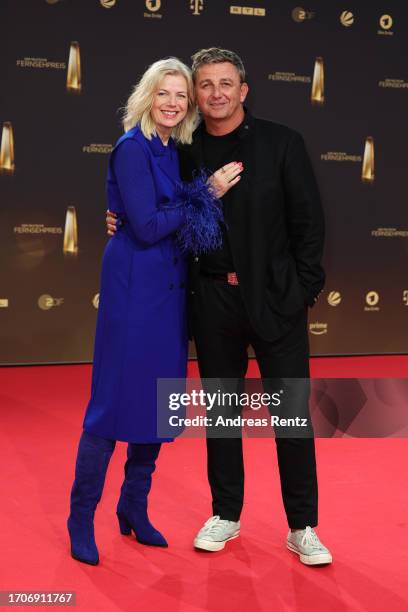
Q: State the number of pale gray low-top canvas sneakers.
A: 2